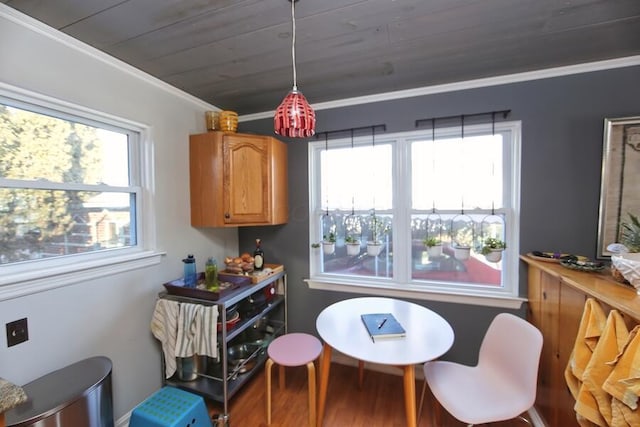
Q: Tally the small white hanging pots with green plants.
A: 6